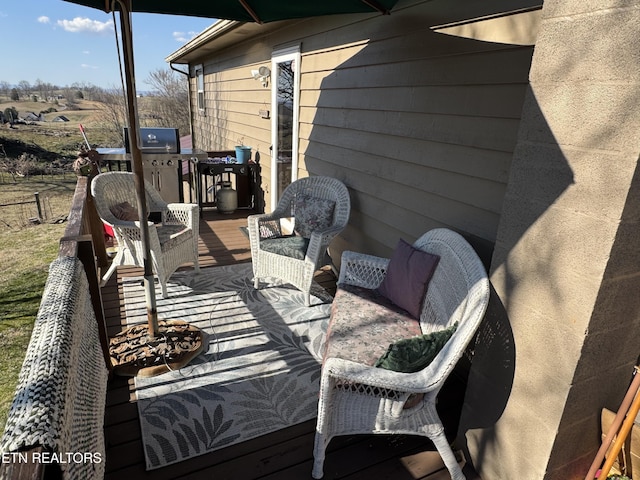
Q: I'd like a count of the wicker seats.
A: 3